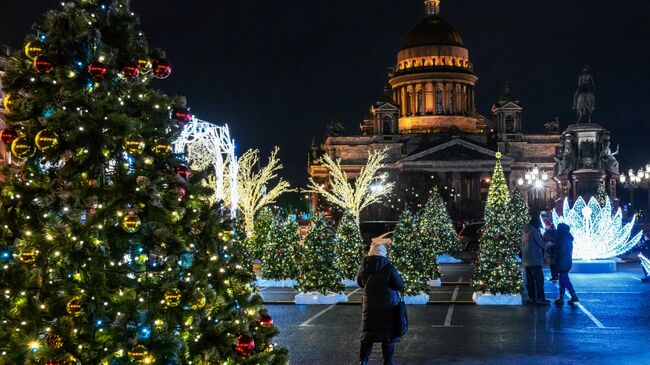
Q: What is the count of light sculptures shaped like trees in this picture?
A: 2